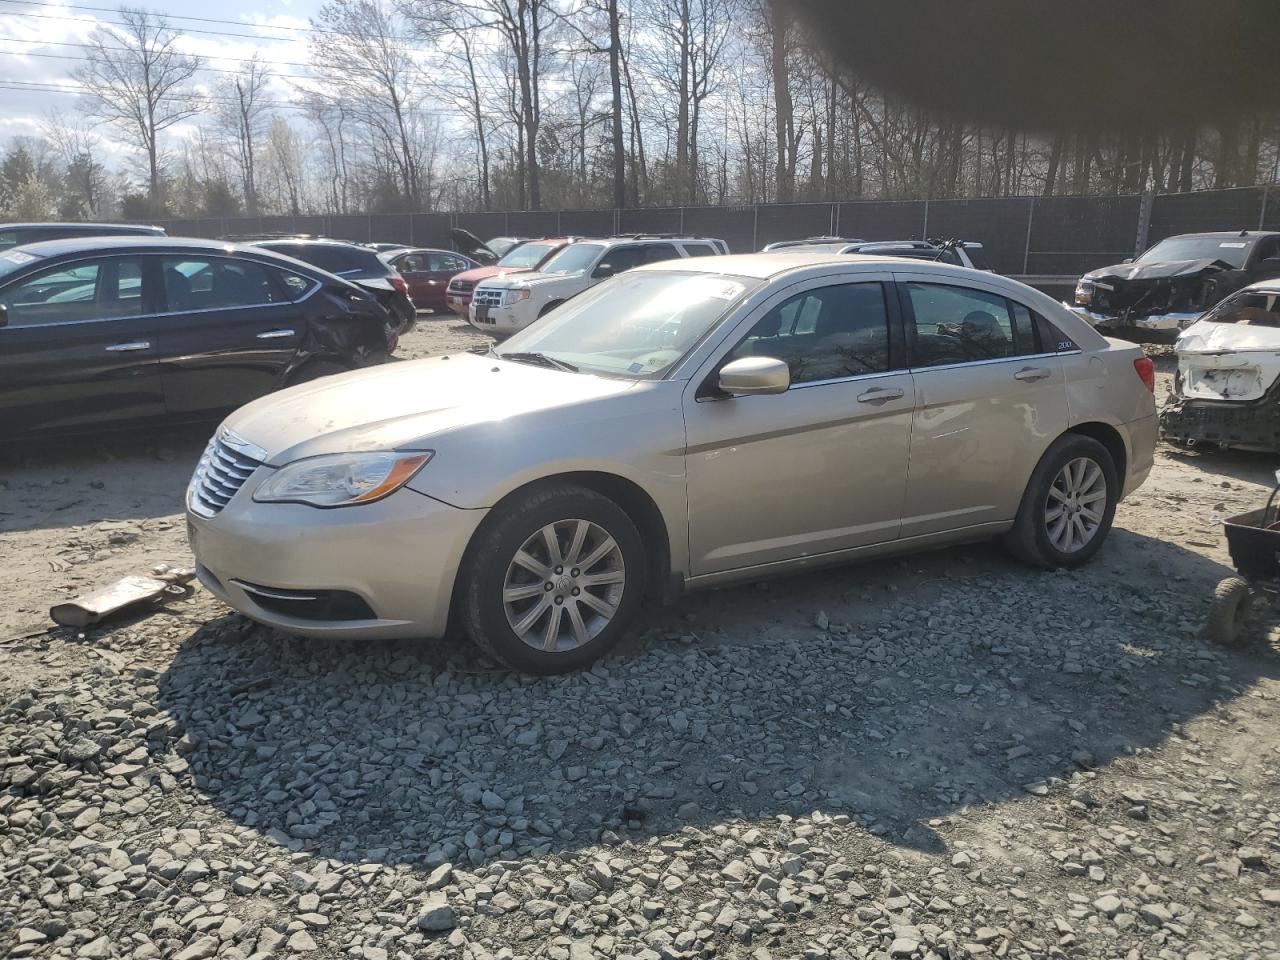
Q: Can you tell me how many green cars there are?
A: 0